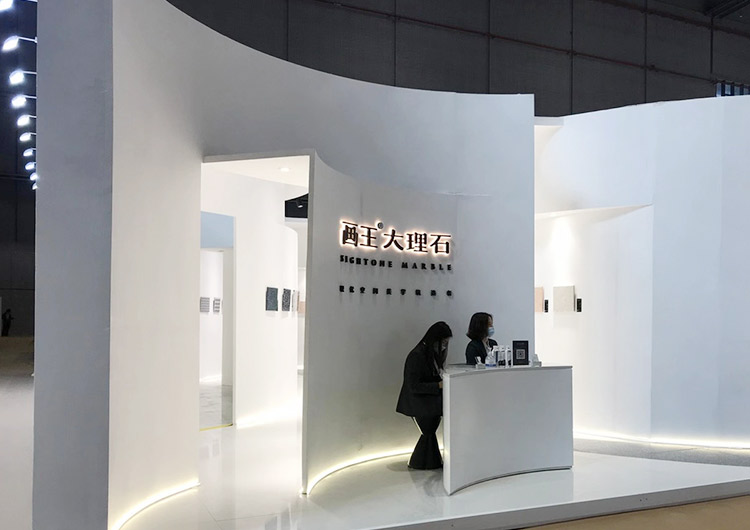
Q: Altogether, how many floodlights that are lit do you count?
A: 10